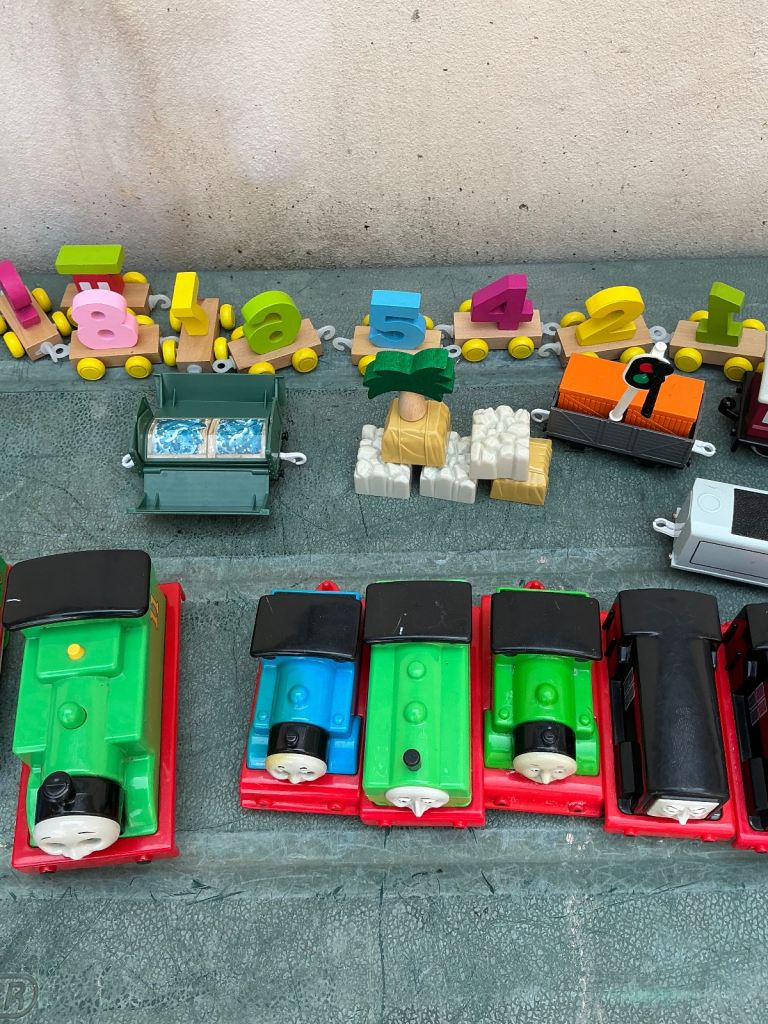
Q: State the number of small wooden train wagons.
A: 9